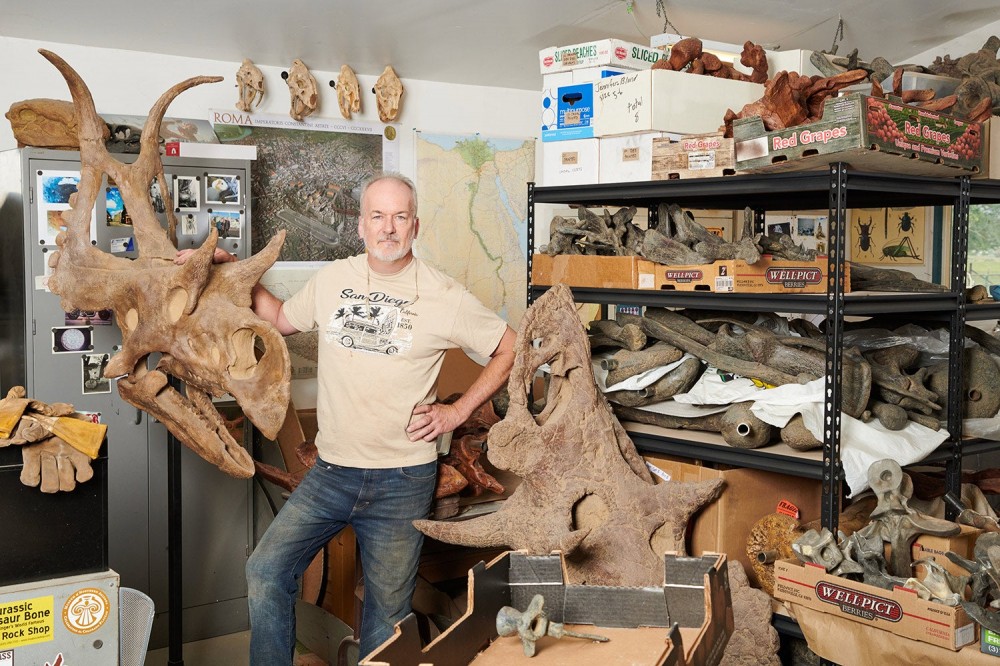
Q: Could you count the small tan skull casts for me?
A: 4